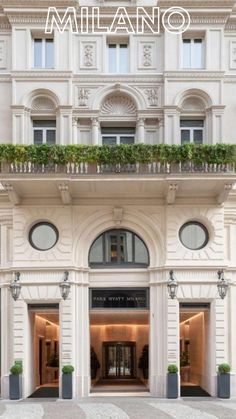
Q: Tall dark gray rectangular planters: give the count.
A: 4